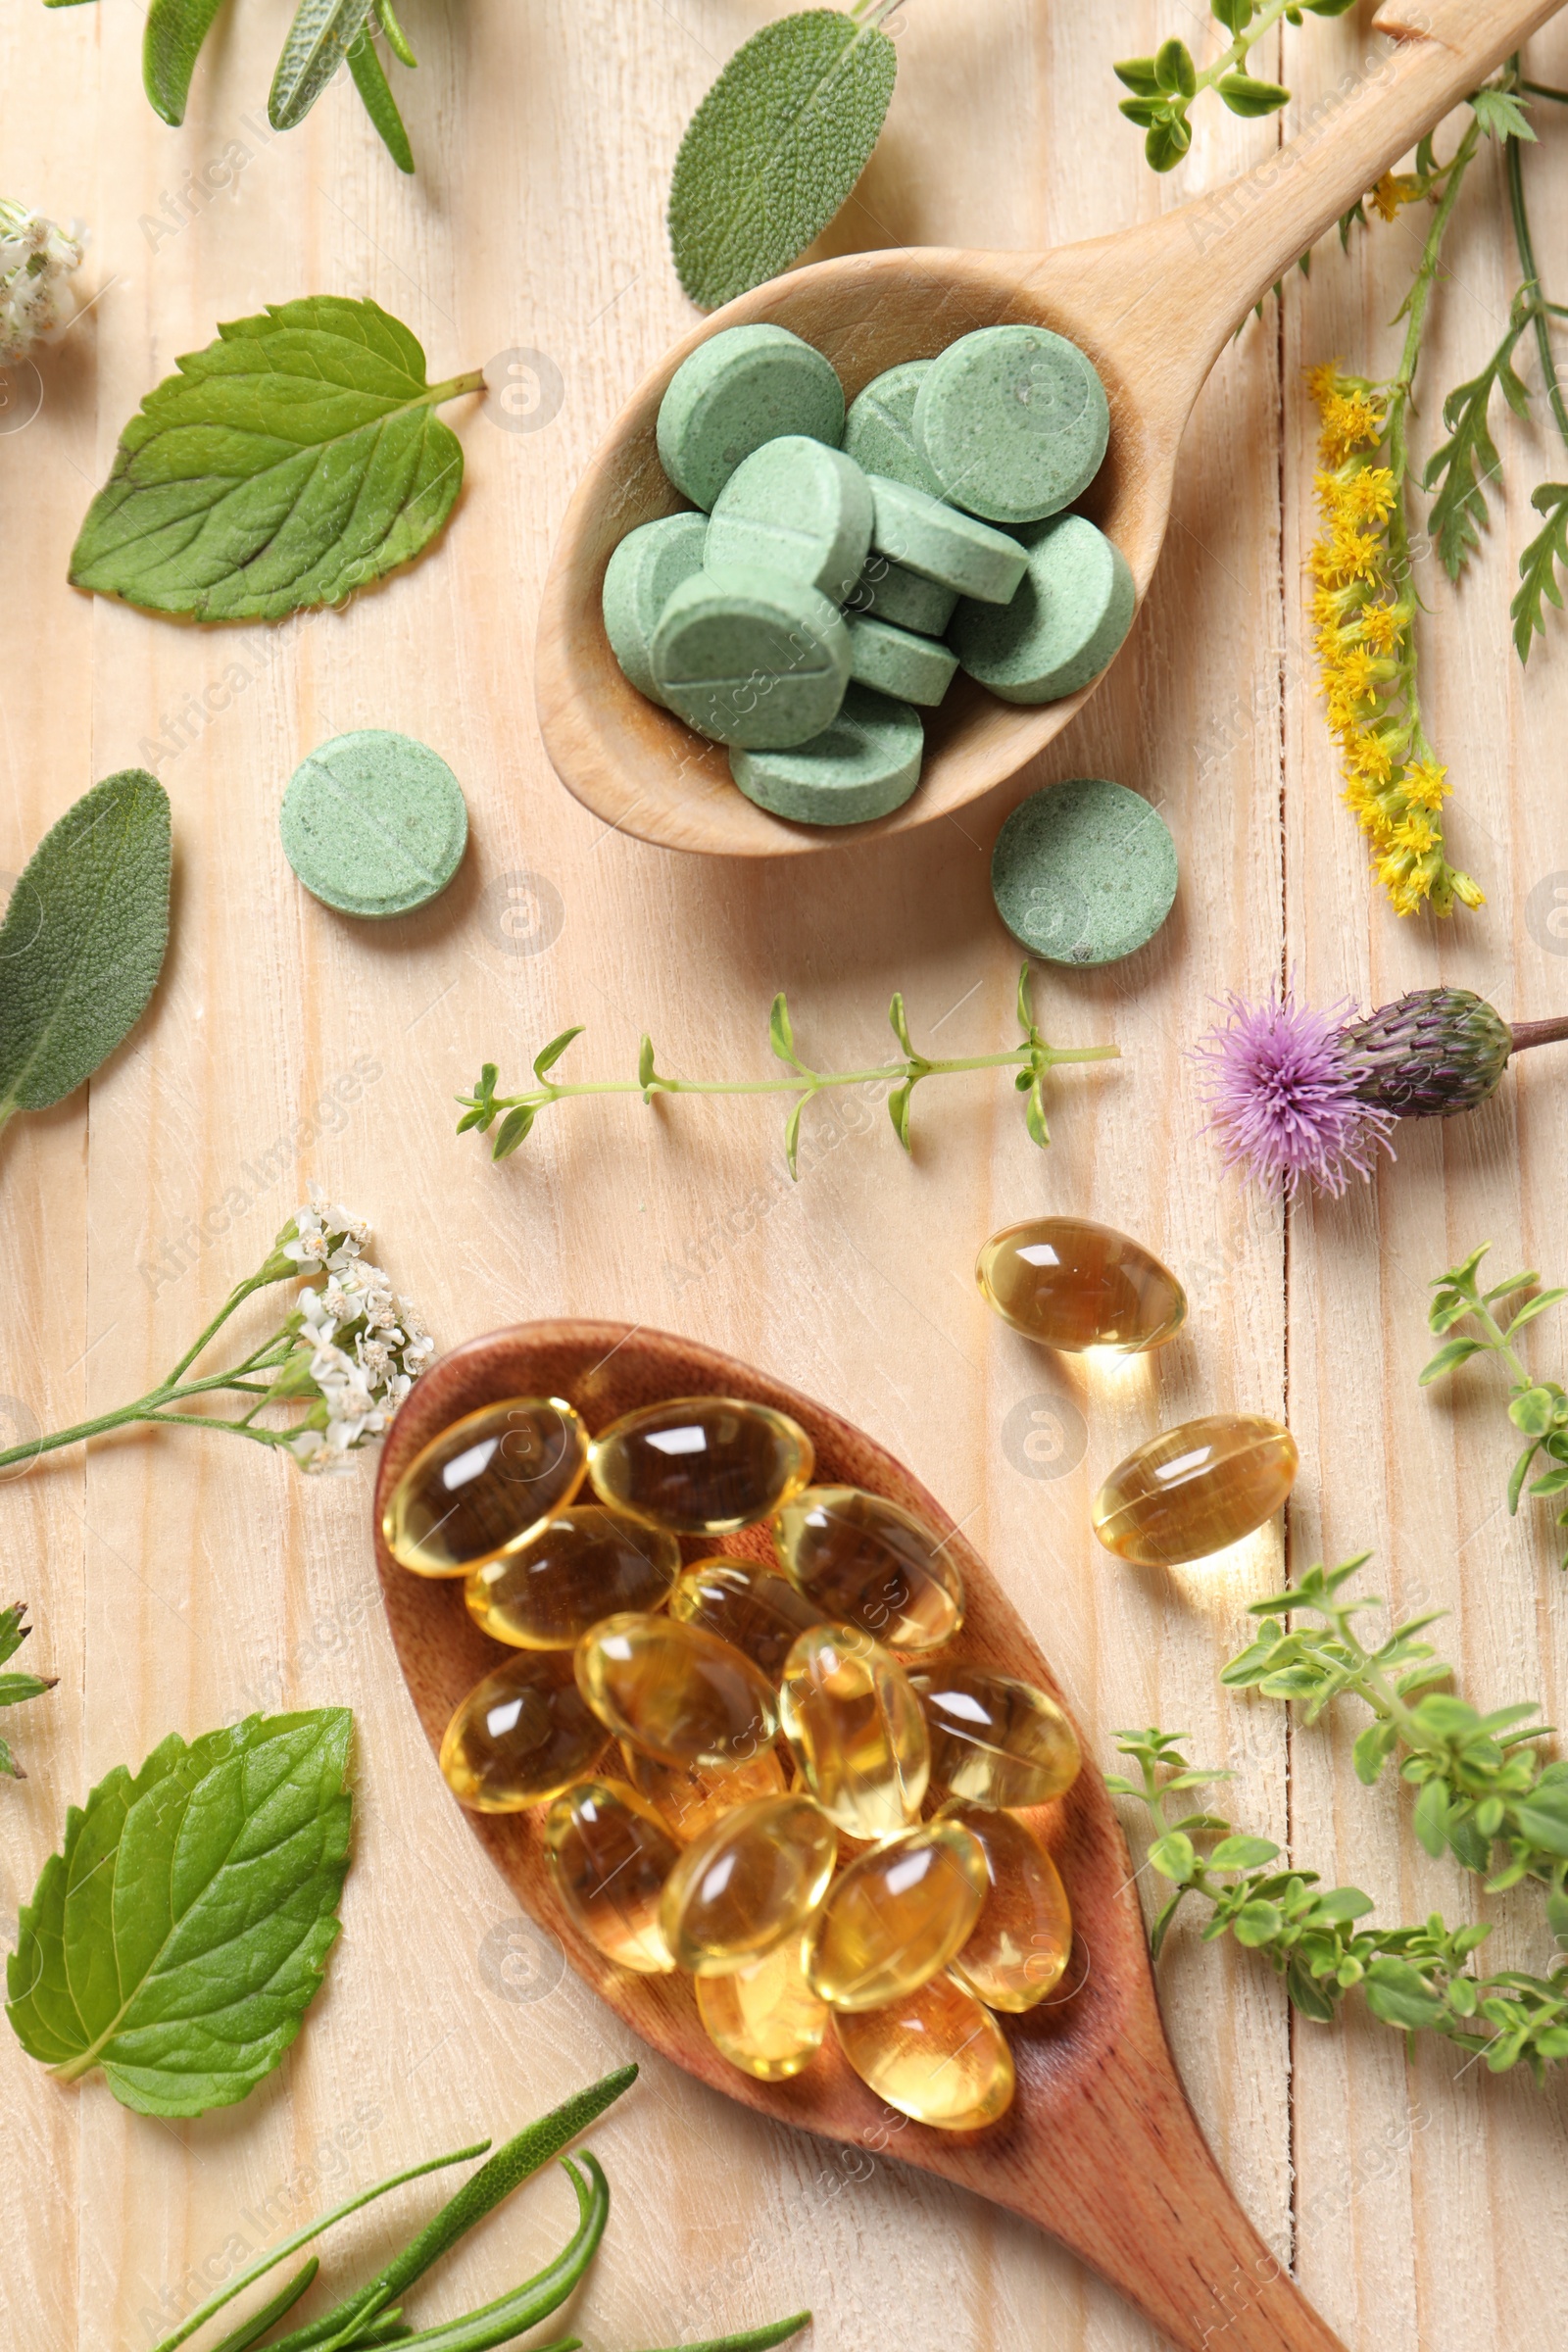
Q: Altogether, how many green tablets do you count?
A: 13